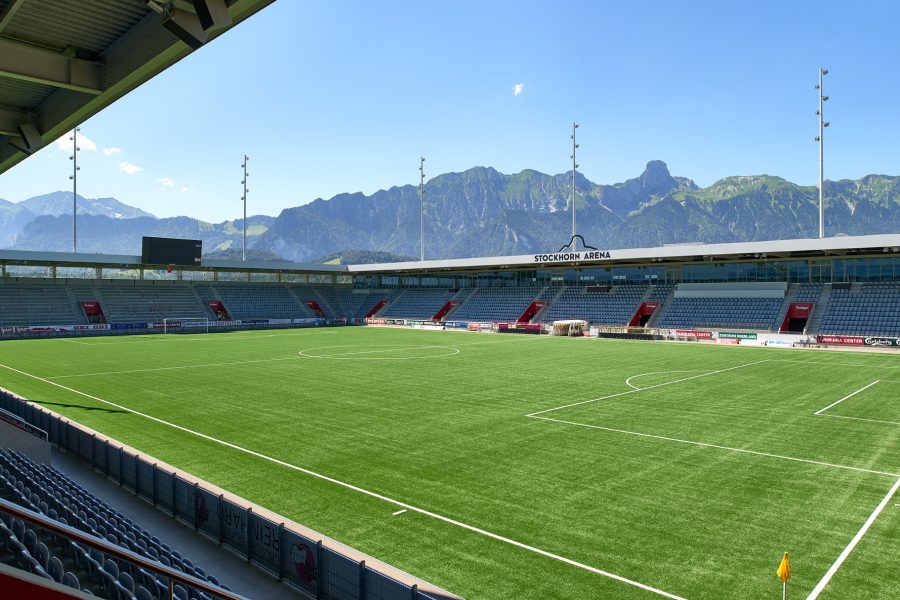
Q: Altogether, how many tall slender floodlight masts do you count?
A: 5